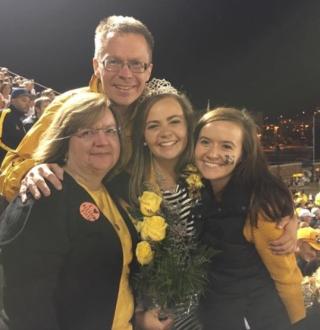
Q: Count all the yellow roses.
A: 3